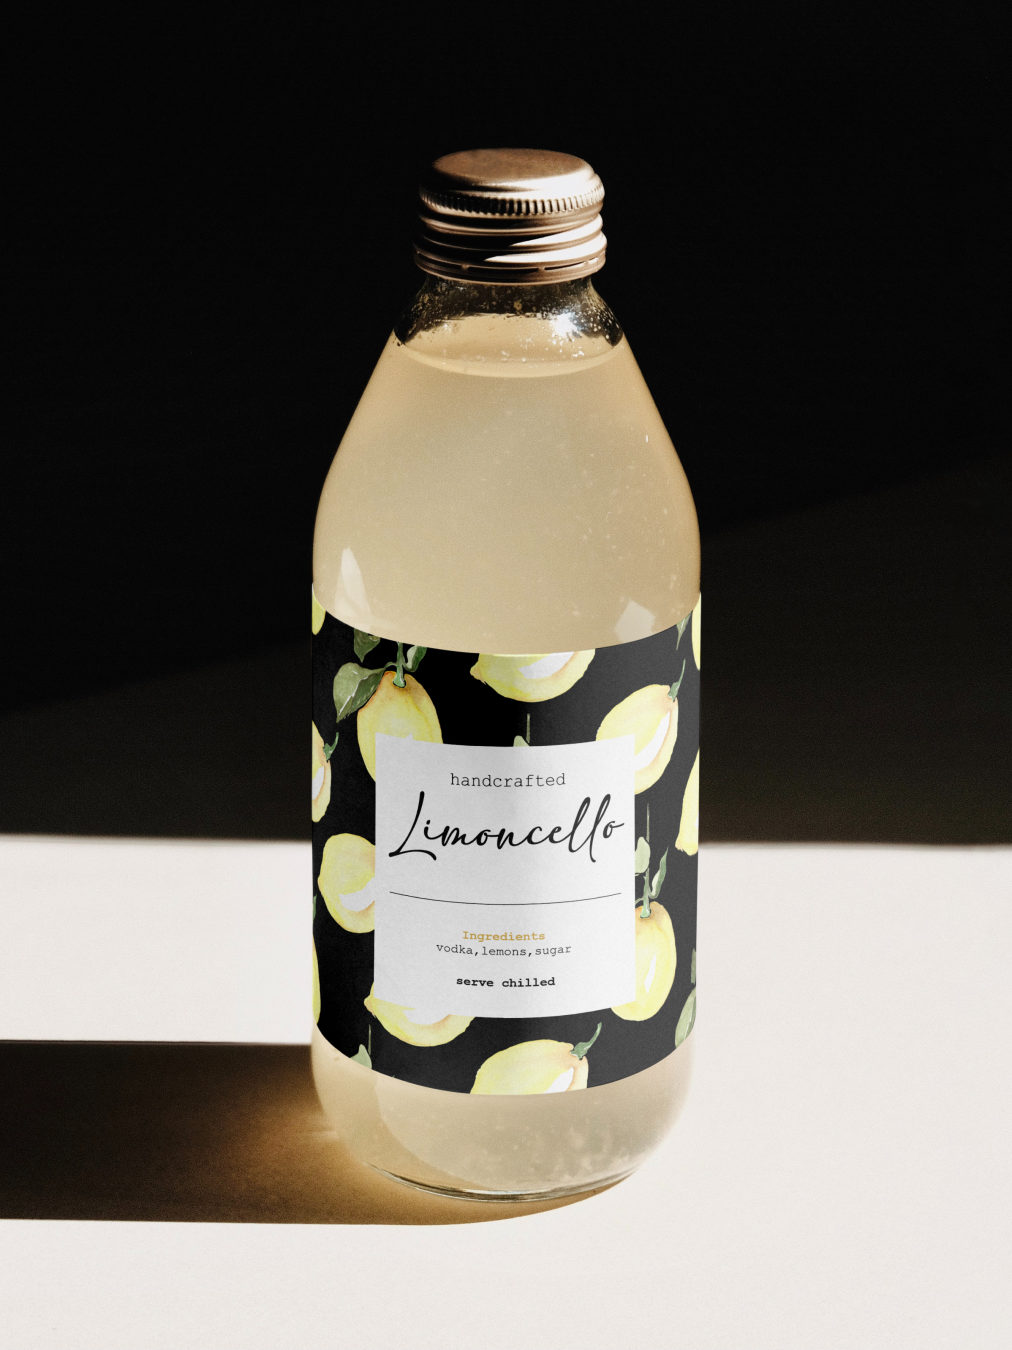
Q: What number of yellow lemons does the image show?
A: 12